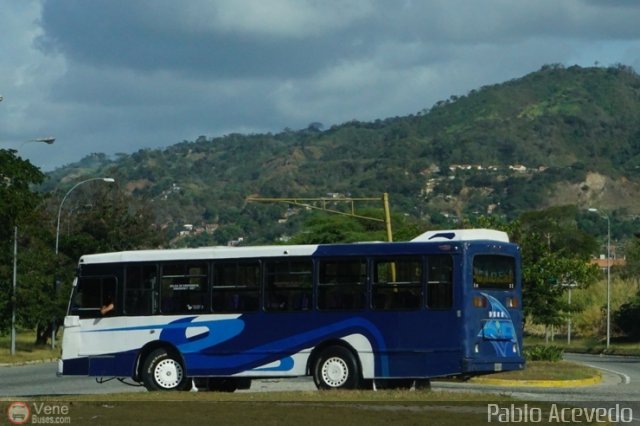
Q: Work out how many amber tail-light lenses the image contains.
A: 2